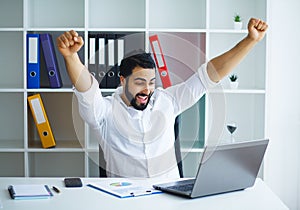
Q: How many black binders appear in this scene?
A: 4